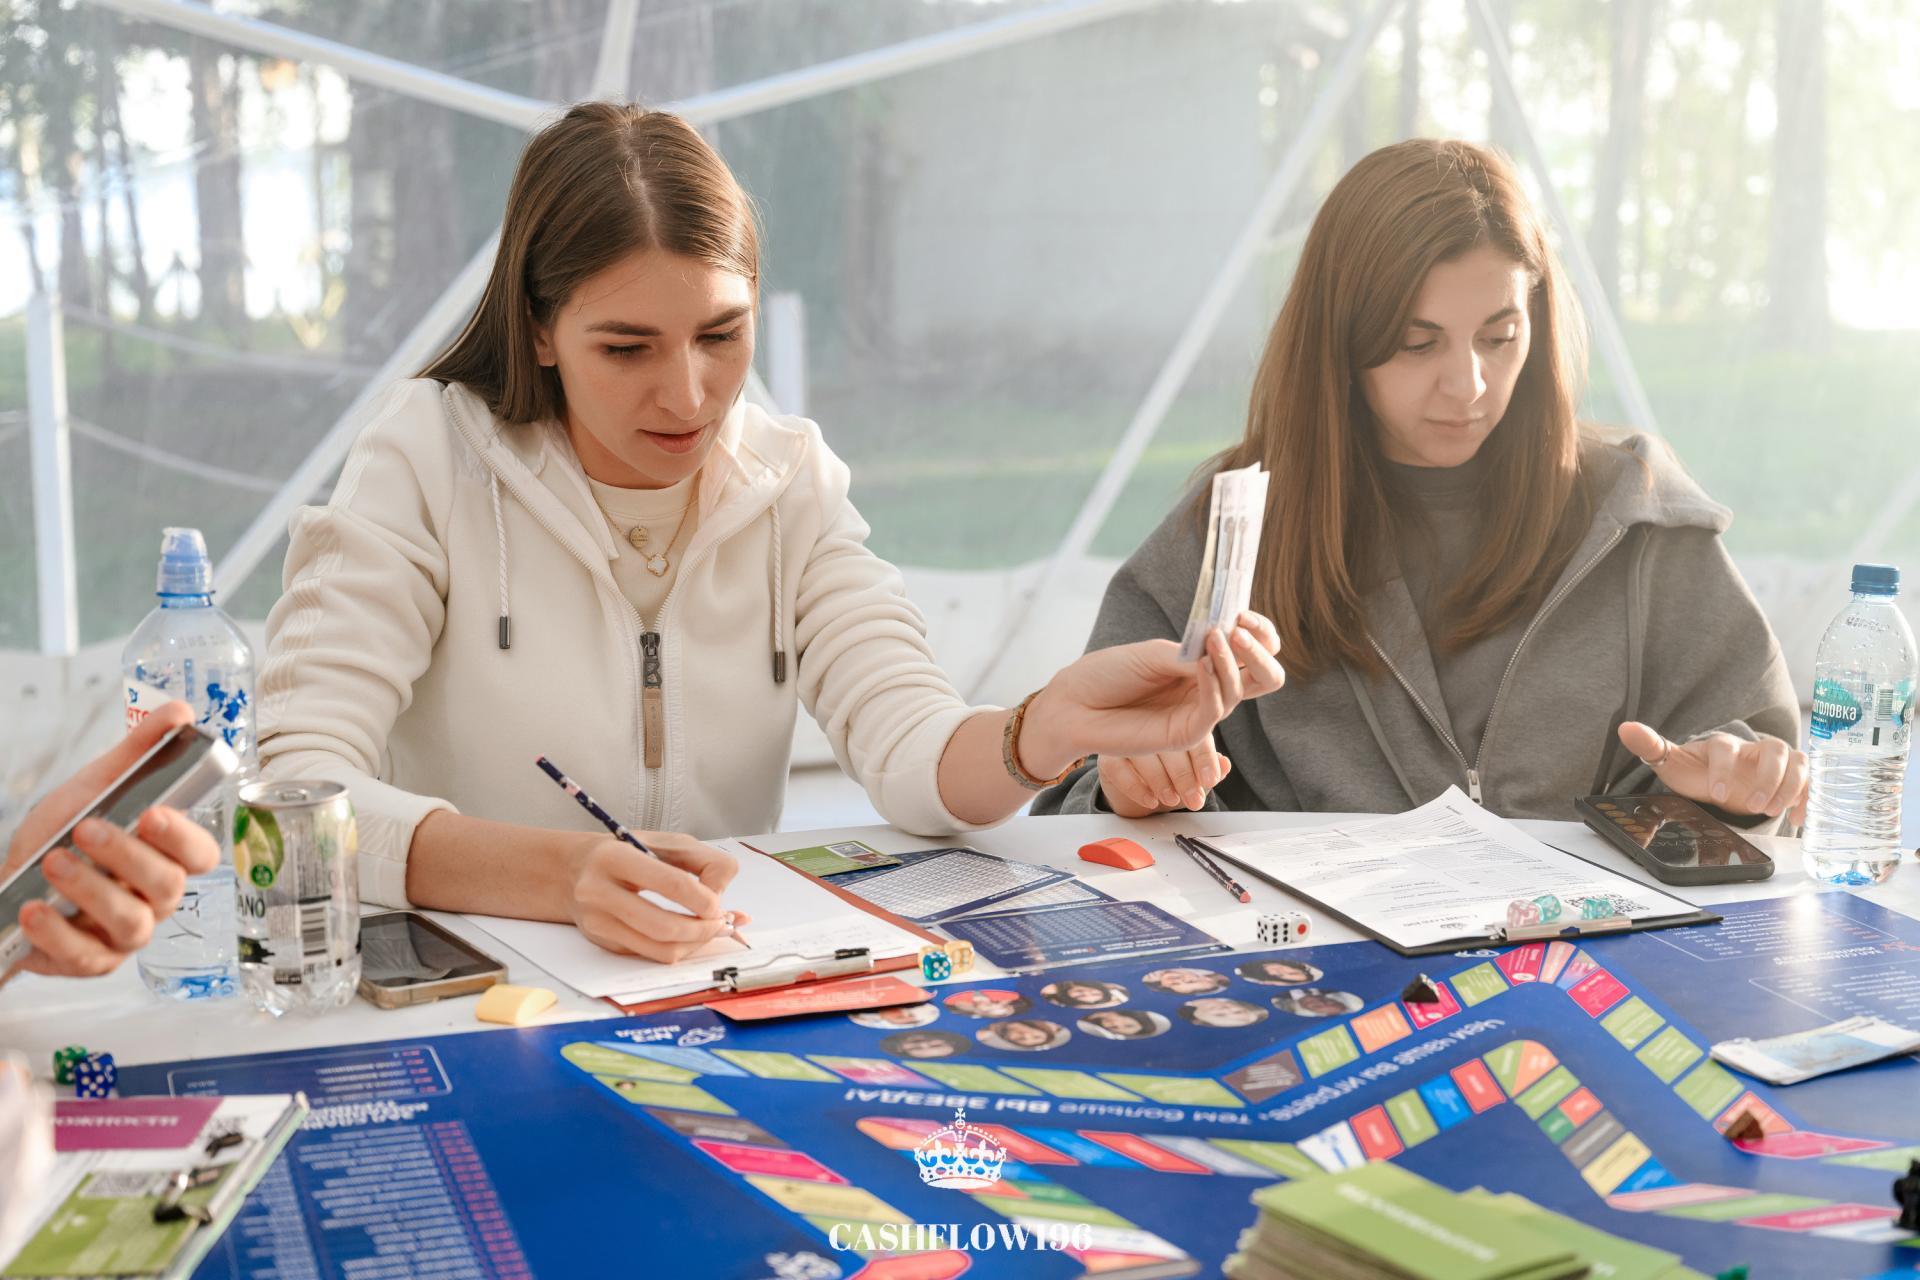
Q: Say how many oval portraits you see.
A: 10